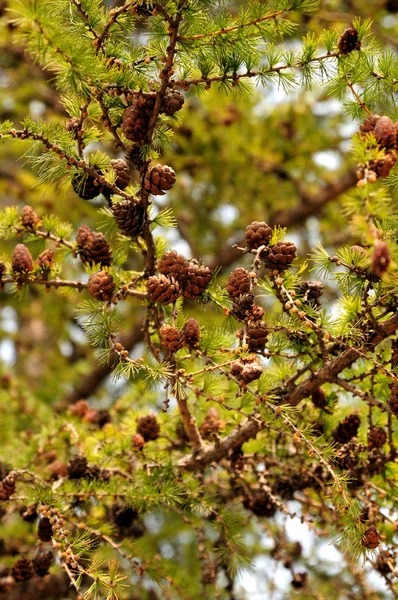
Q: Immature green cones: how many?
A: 0